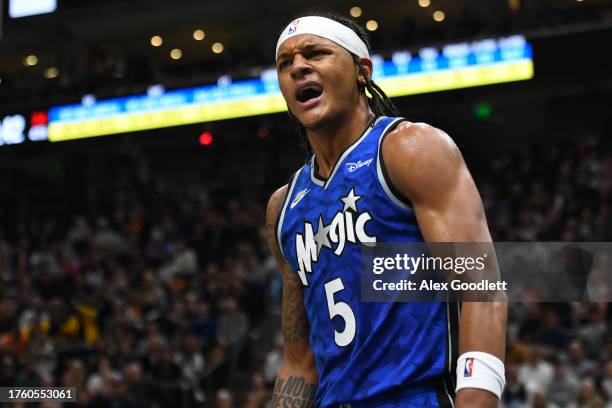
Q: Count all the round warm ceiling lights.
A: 10